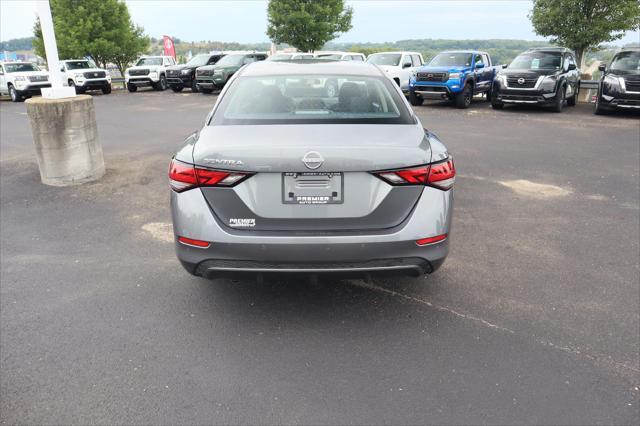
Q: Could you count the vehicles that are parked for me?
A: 12